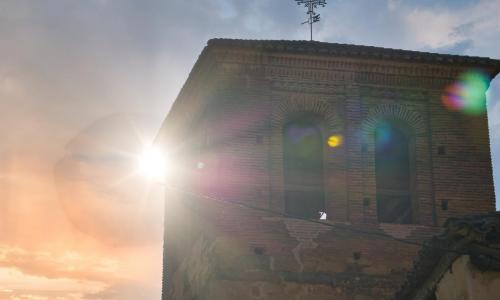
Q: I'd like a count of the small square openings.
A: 7